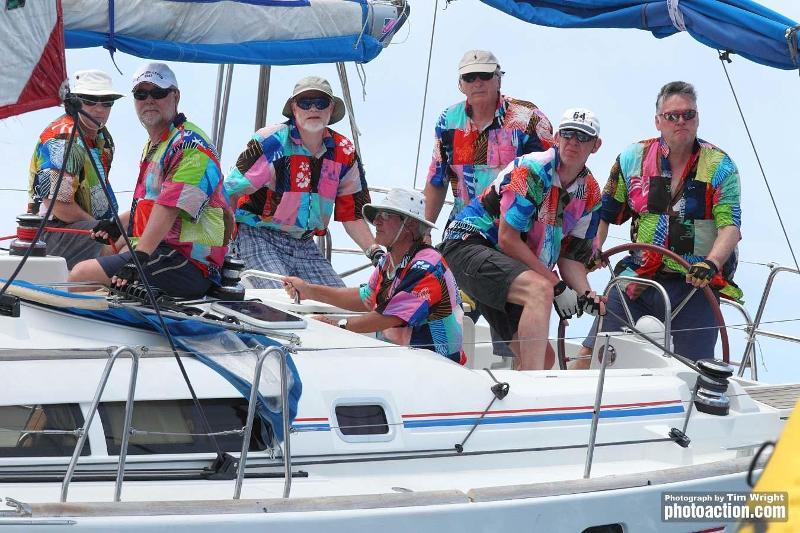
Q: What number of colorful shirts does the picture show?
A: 7